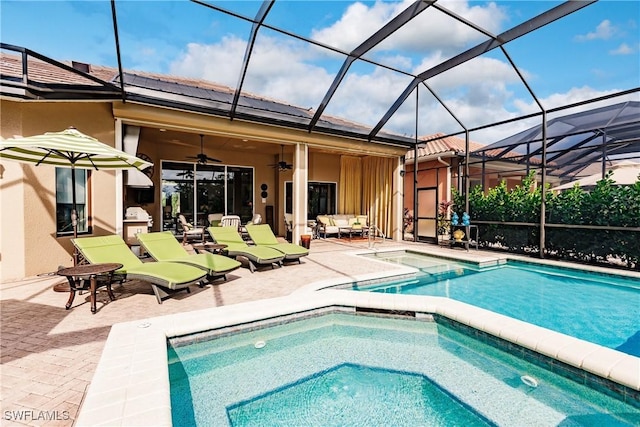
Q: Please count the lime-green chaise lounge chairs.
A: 4